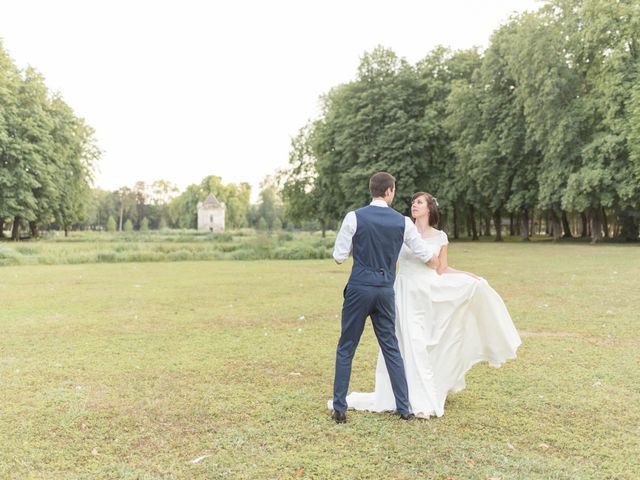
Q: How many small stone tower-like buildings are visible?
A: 1